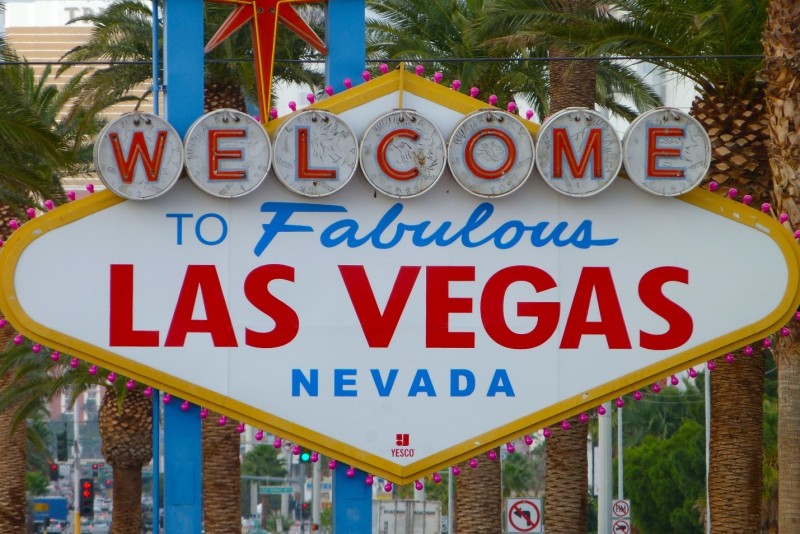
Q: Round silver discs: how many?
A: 7